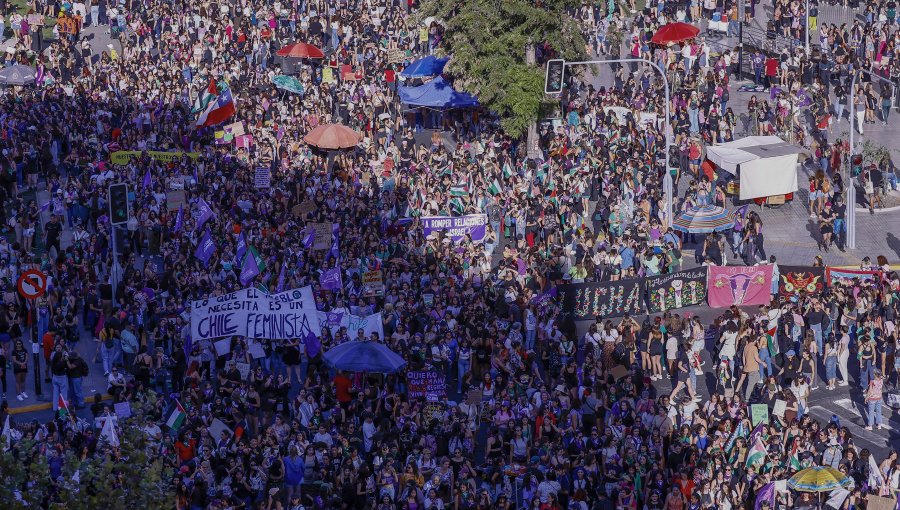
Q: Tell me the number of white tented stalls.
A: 1